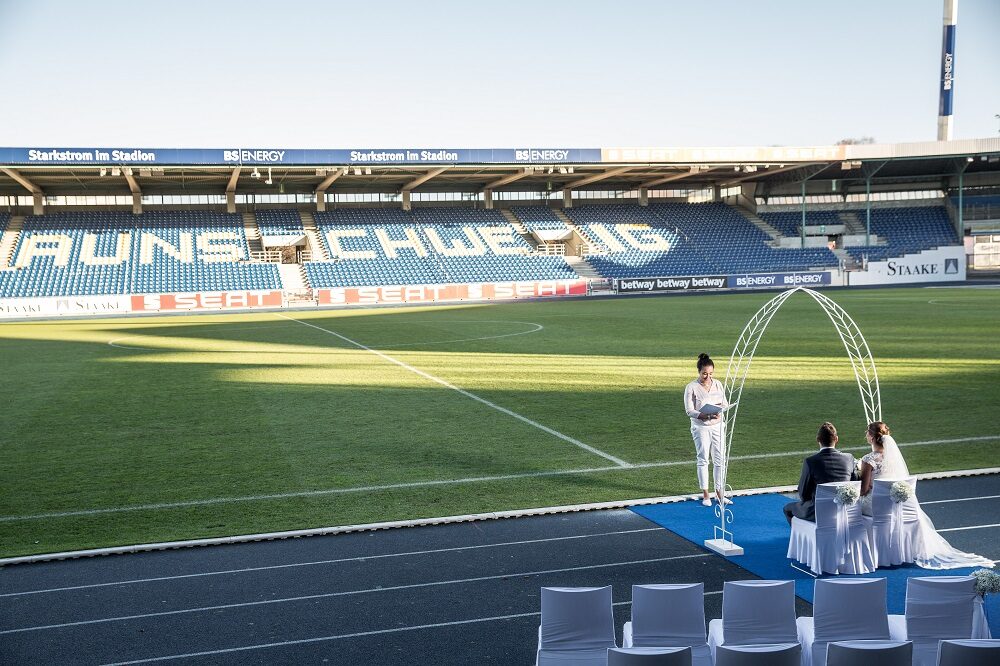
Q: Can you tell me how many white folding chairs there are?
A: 11